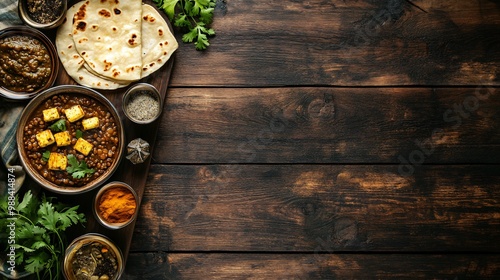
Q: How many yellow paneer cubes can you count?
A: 7